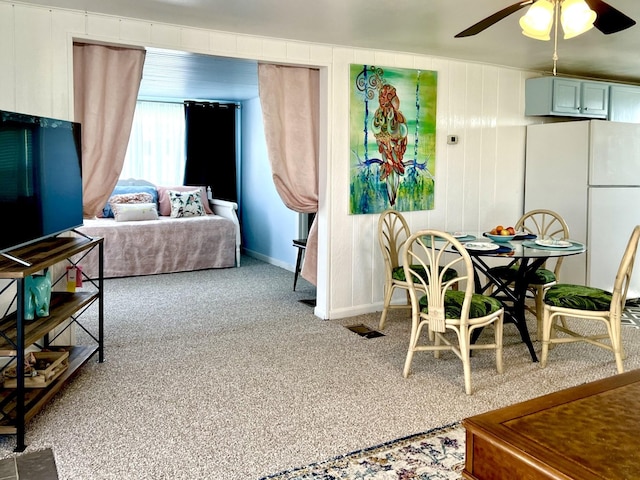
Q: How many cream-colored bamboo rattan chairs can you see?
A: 4